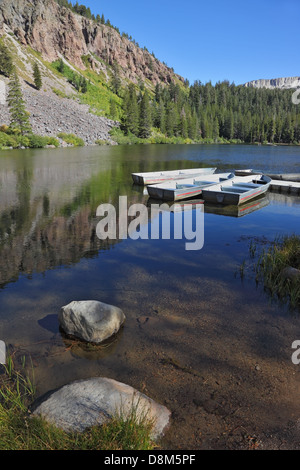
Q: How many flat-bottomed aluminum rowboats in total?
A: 3